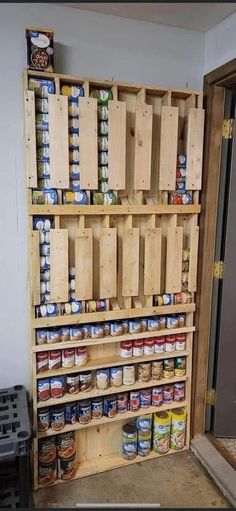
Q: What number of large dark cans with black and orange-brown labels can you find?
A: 4